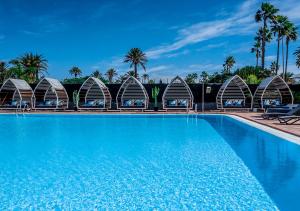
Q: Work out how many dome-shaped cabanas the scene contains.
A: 7